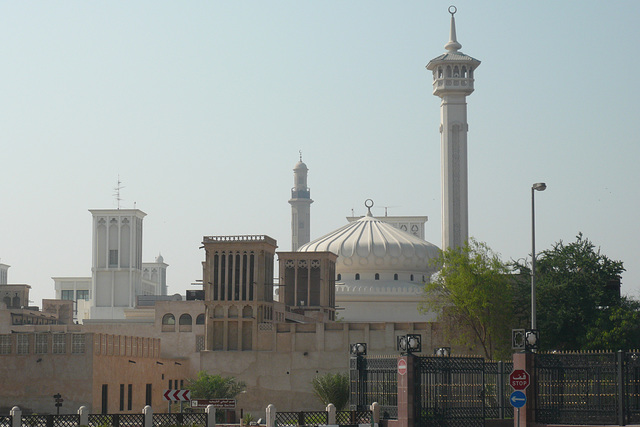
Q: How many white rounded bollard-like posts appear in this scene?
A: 7